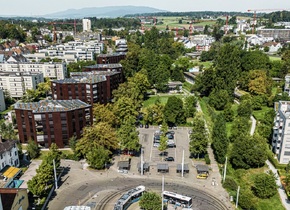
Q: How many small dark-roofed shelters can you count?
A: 5